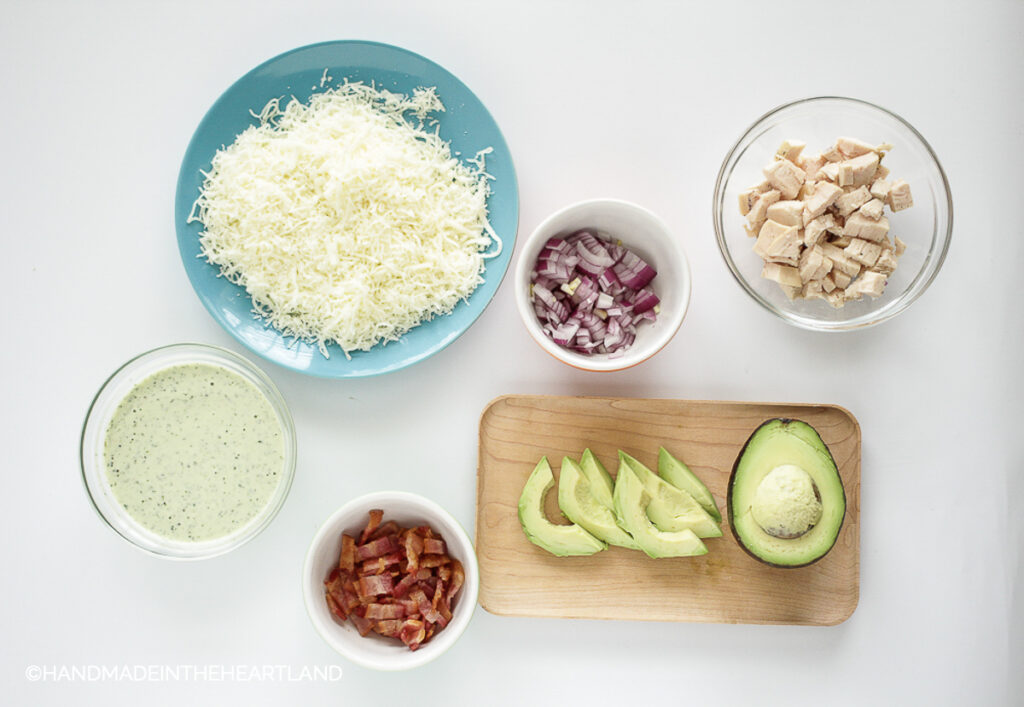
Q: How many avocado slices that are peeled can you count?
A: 6